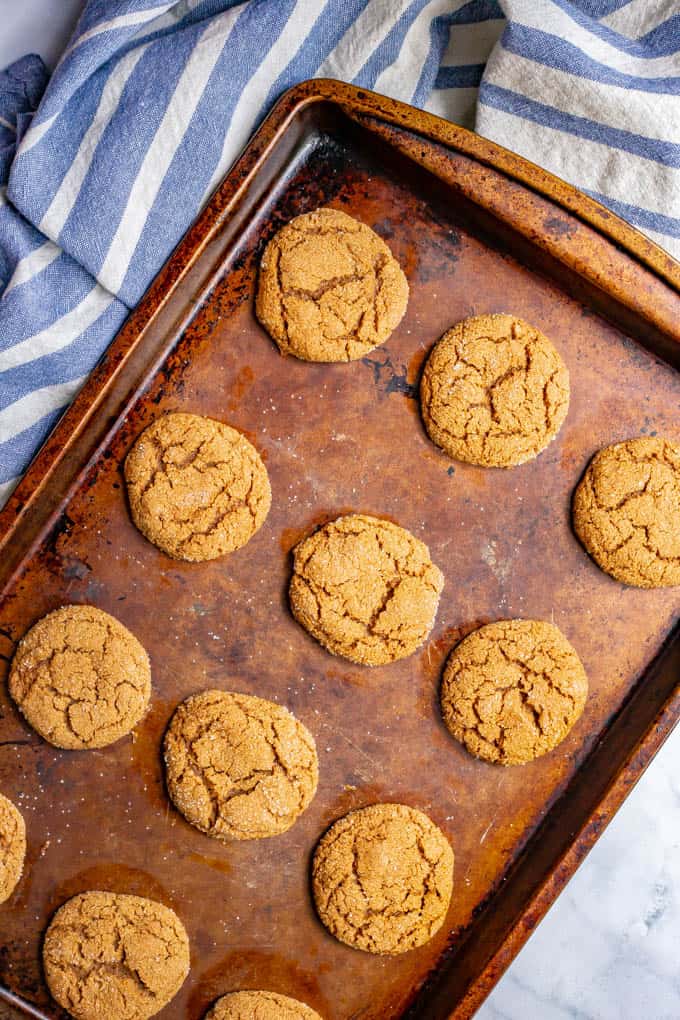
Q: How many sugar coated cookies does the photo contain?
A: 12